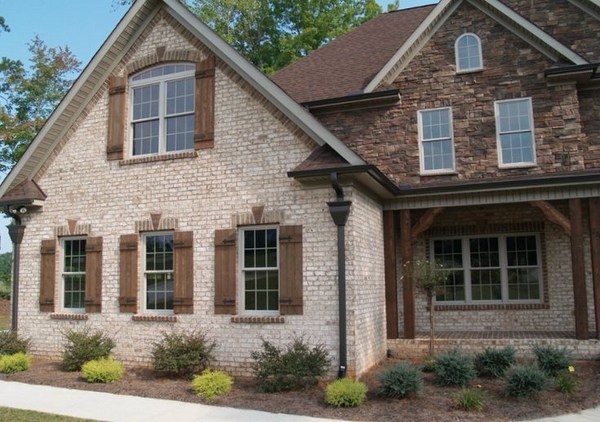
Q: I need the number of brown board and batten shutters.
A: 8